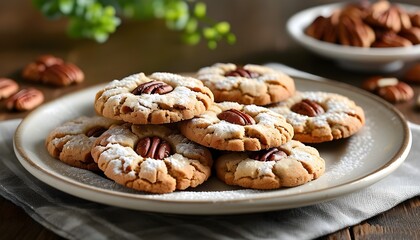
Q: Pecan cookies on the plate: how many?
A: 7